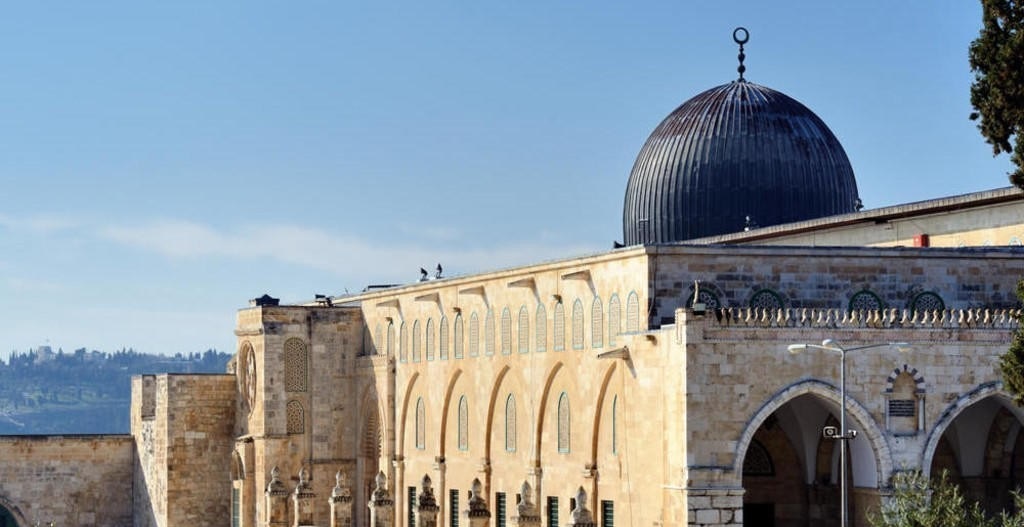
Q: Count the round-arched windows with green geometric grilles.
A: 4